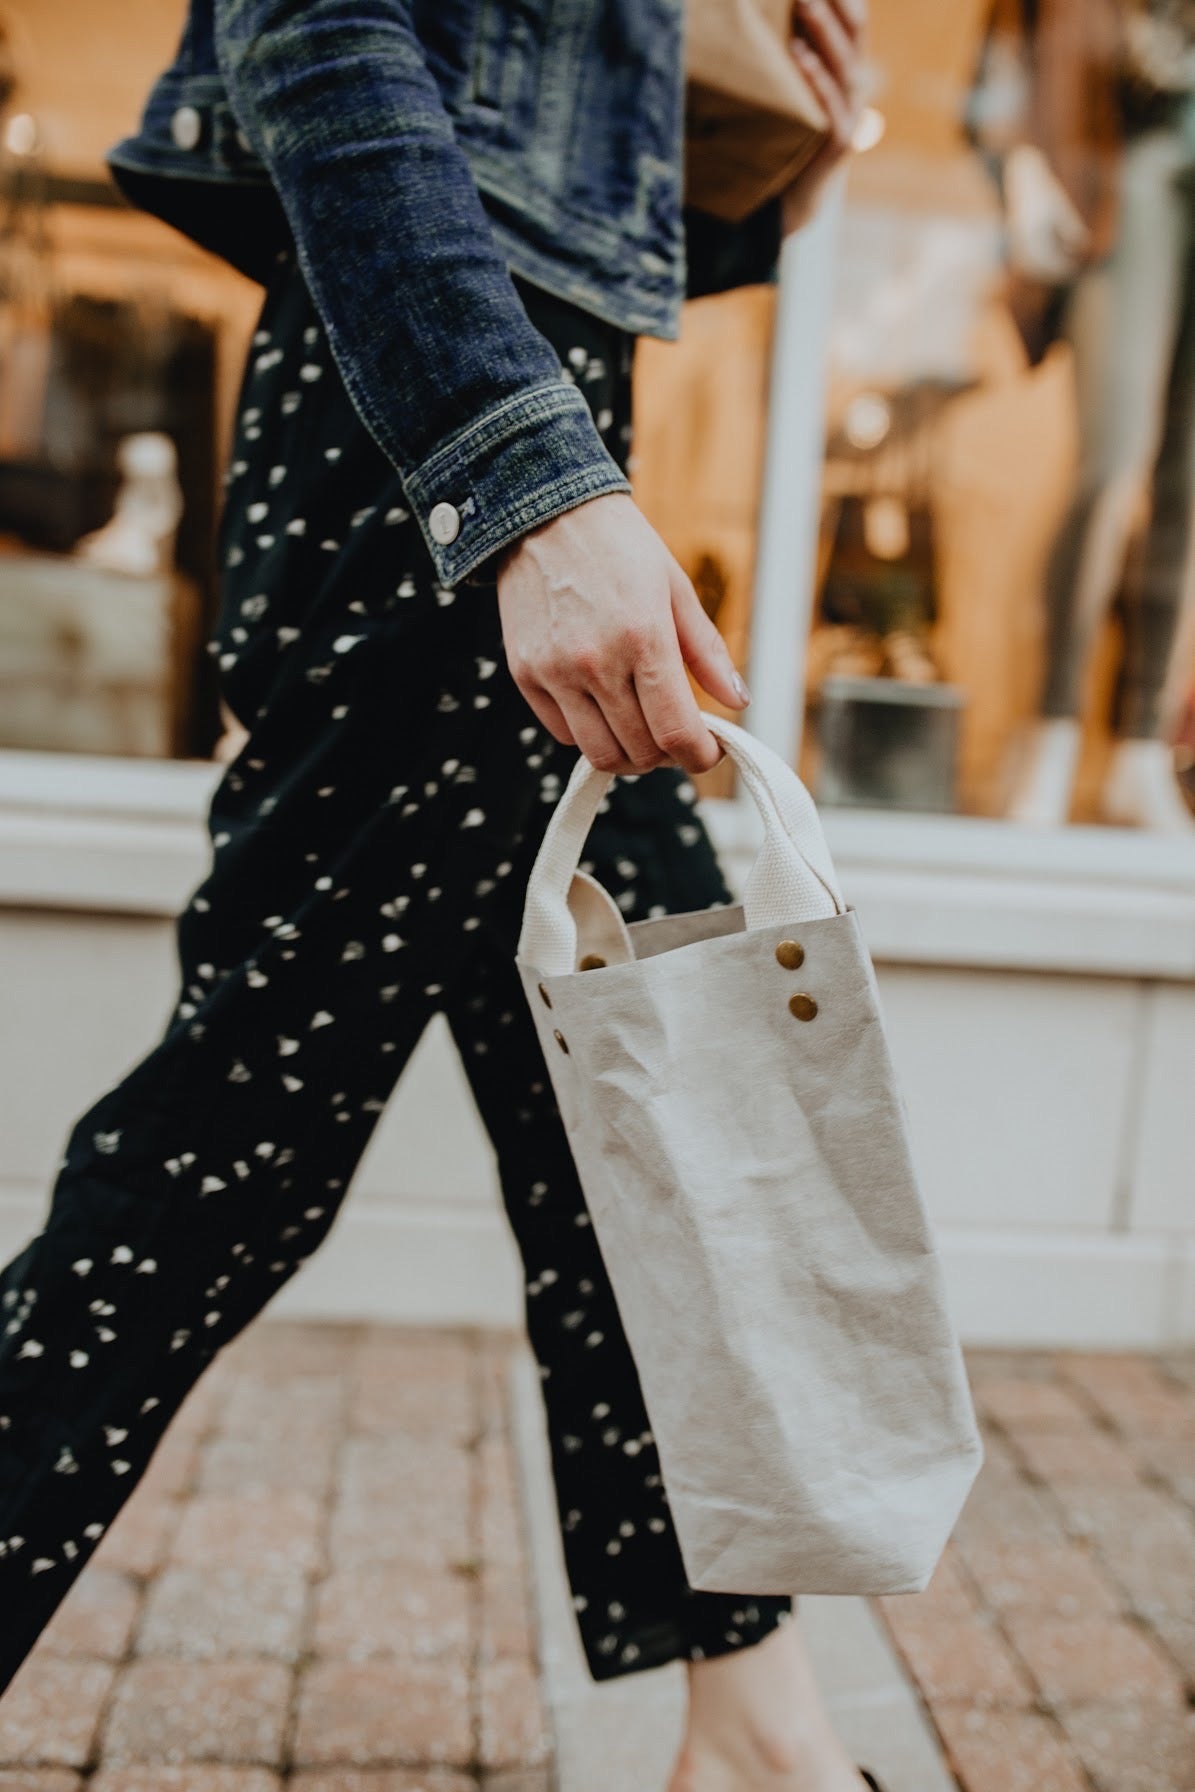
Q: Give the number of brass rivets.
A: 5